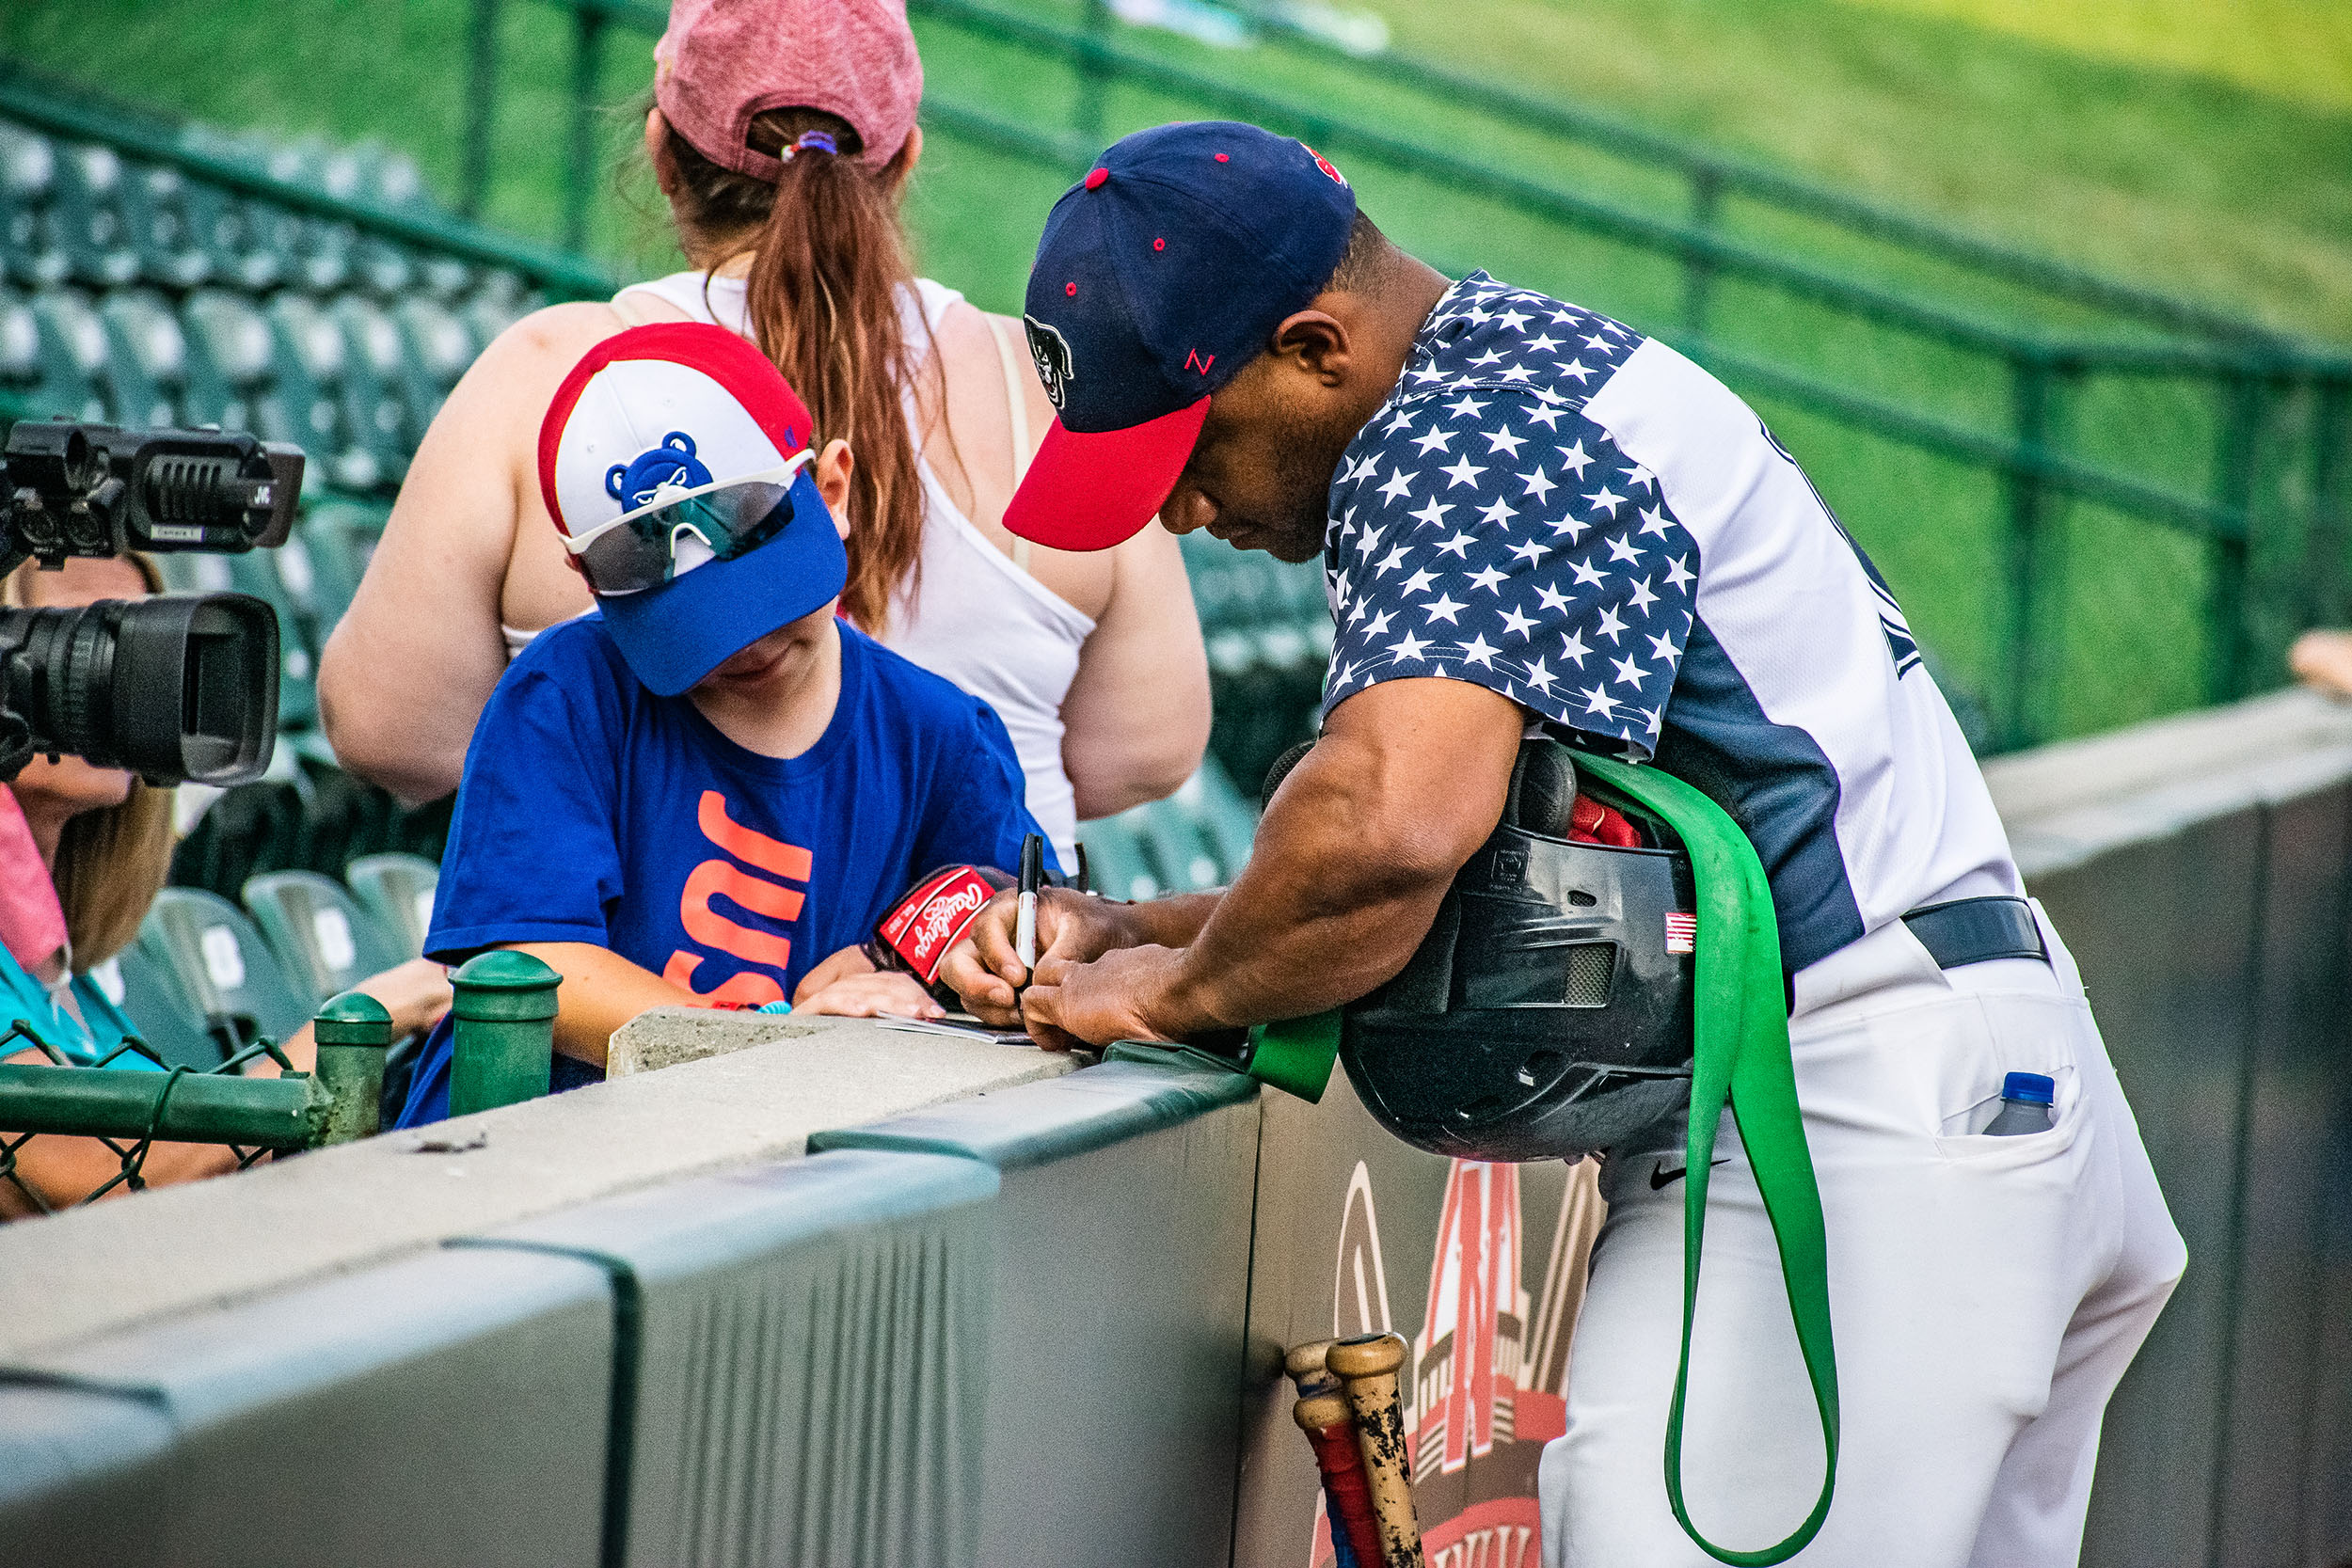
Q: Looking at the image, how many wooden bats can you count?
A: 3